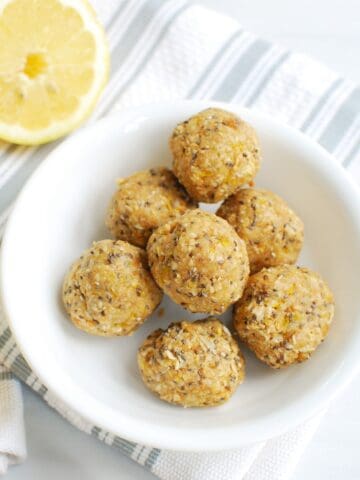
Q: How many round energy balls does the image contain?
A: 7